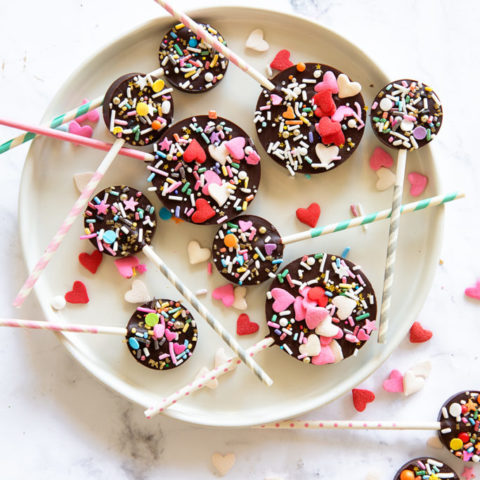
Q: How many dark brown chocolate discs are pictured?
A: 11